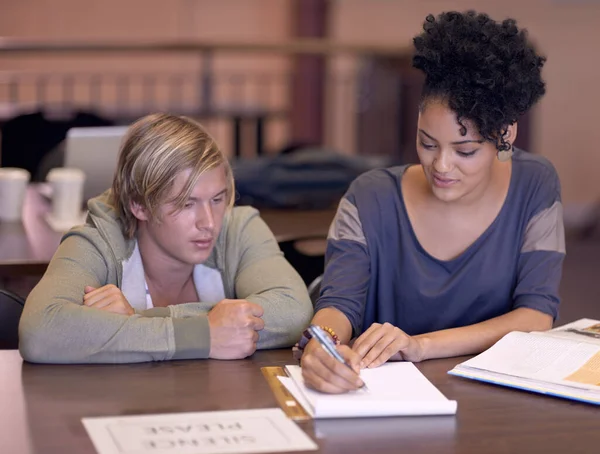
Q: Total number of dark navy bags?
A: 1